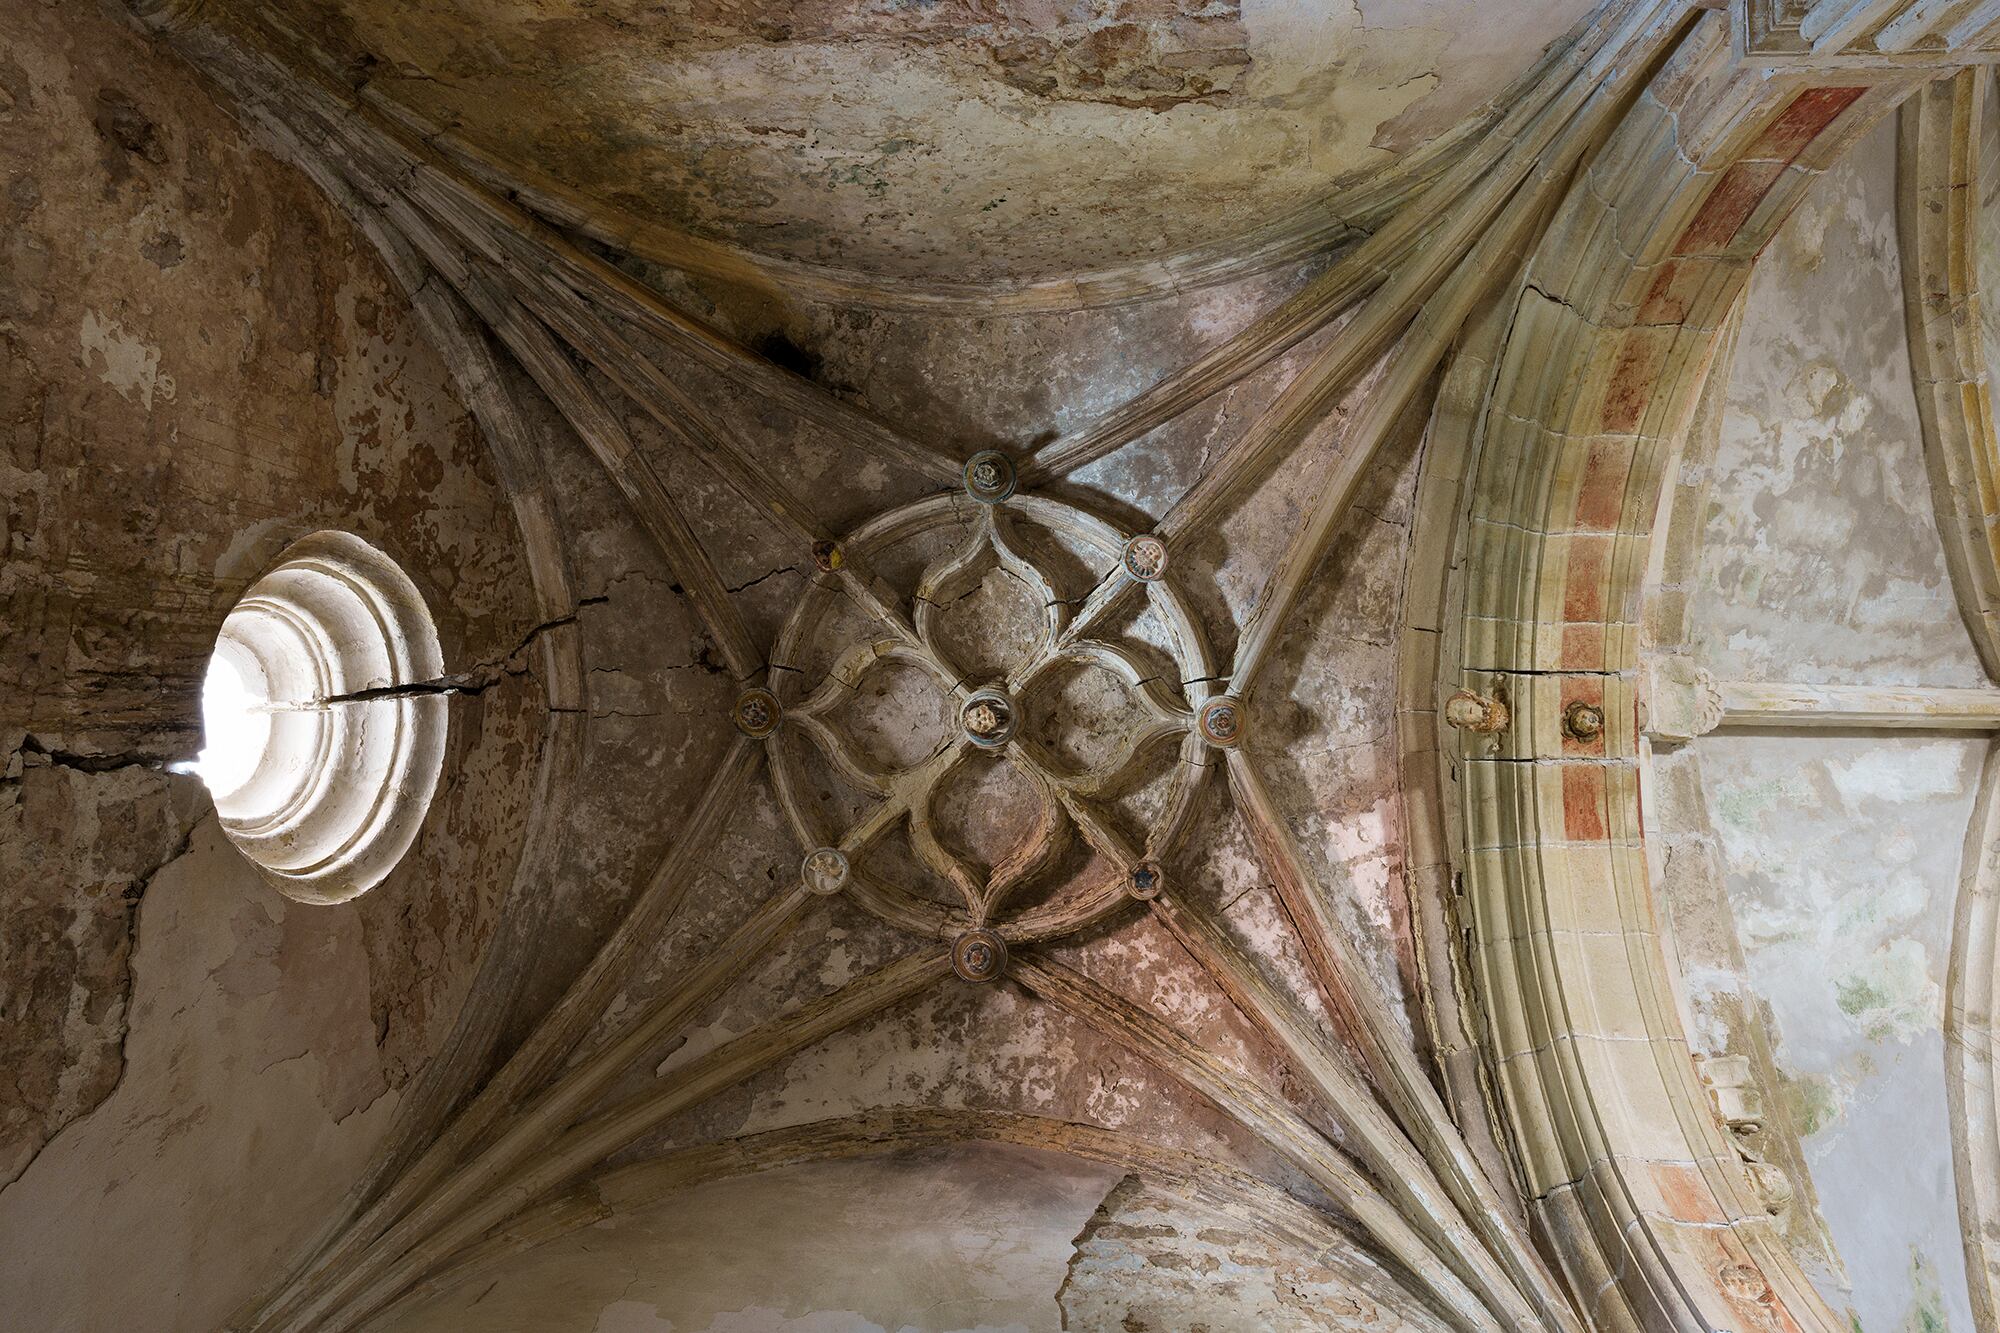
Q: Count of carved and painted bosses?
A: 9